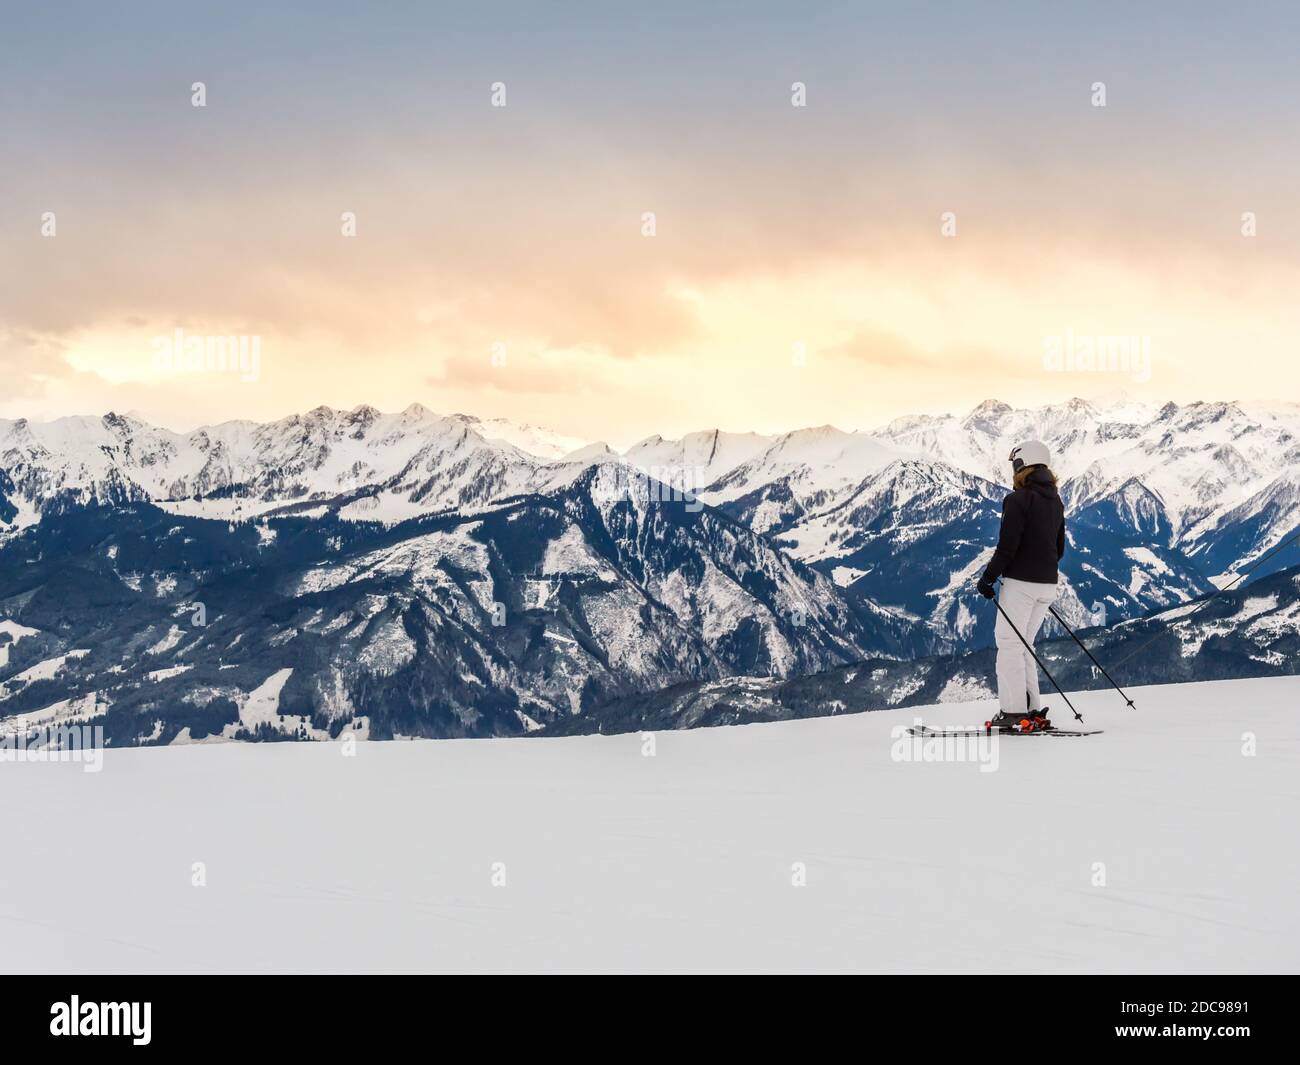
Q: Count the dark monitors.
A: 0